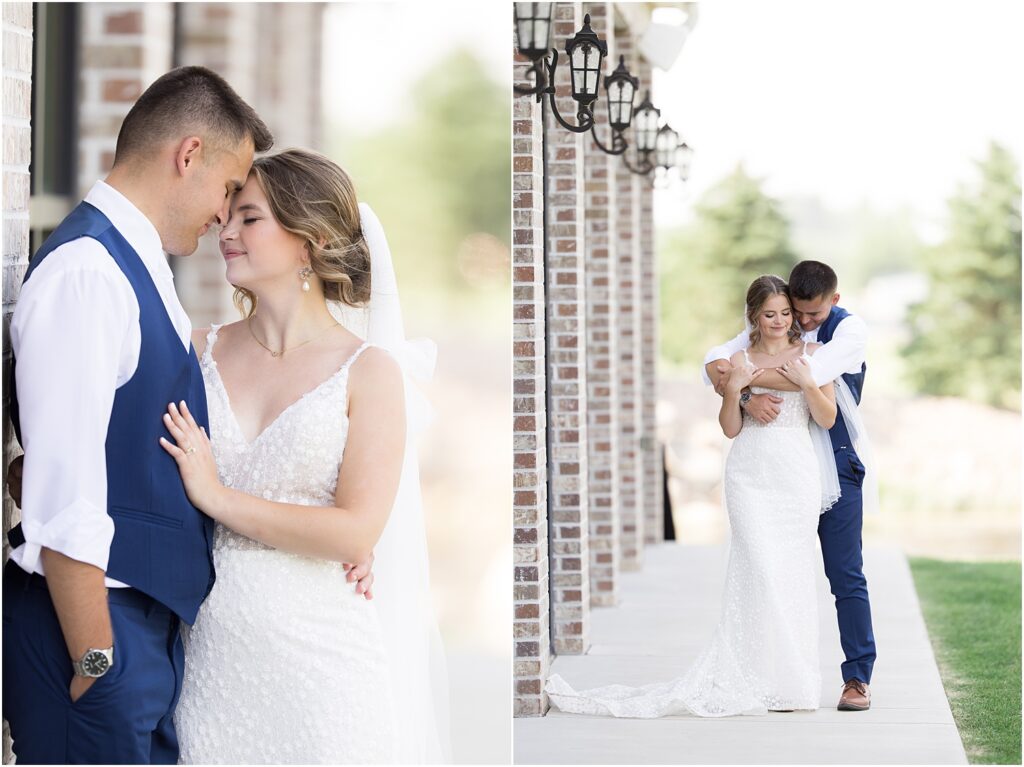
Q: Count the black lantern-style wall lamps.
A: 6